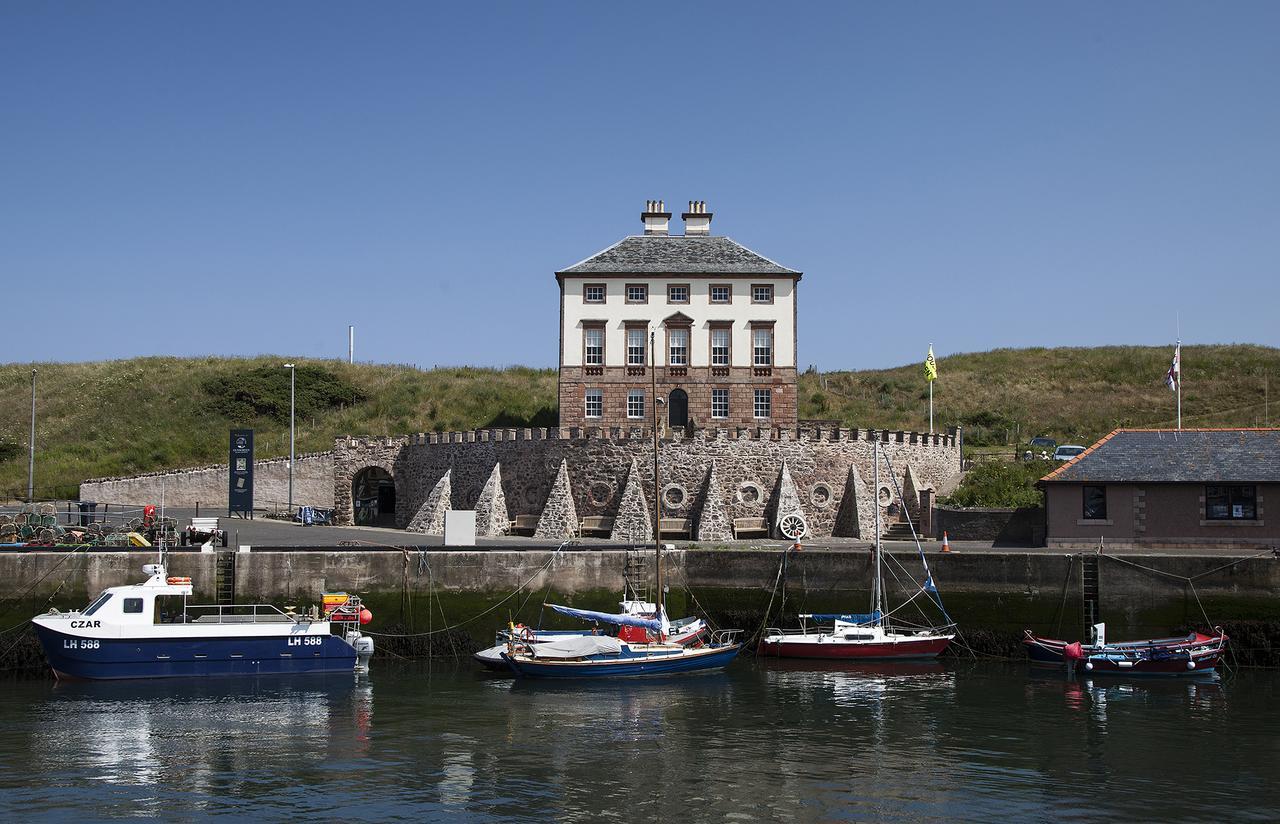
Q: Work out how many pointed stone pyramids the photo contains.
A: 8